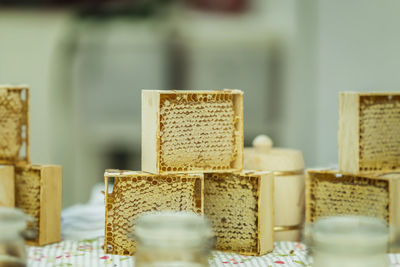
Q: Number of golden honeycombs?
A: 7